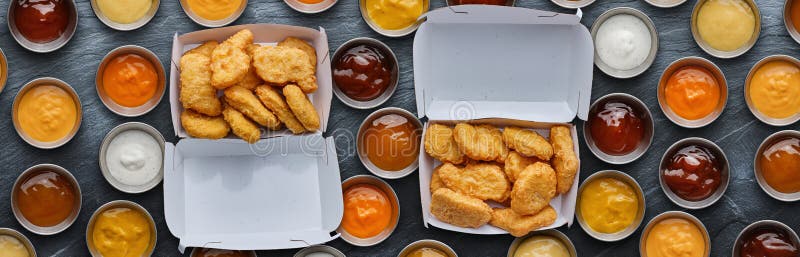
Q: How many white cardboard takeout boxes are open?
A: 2